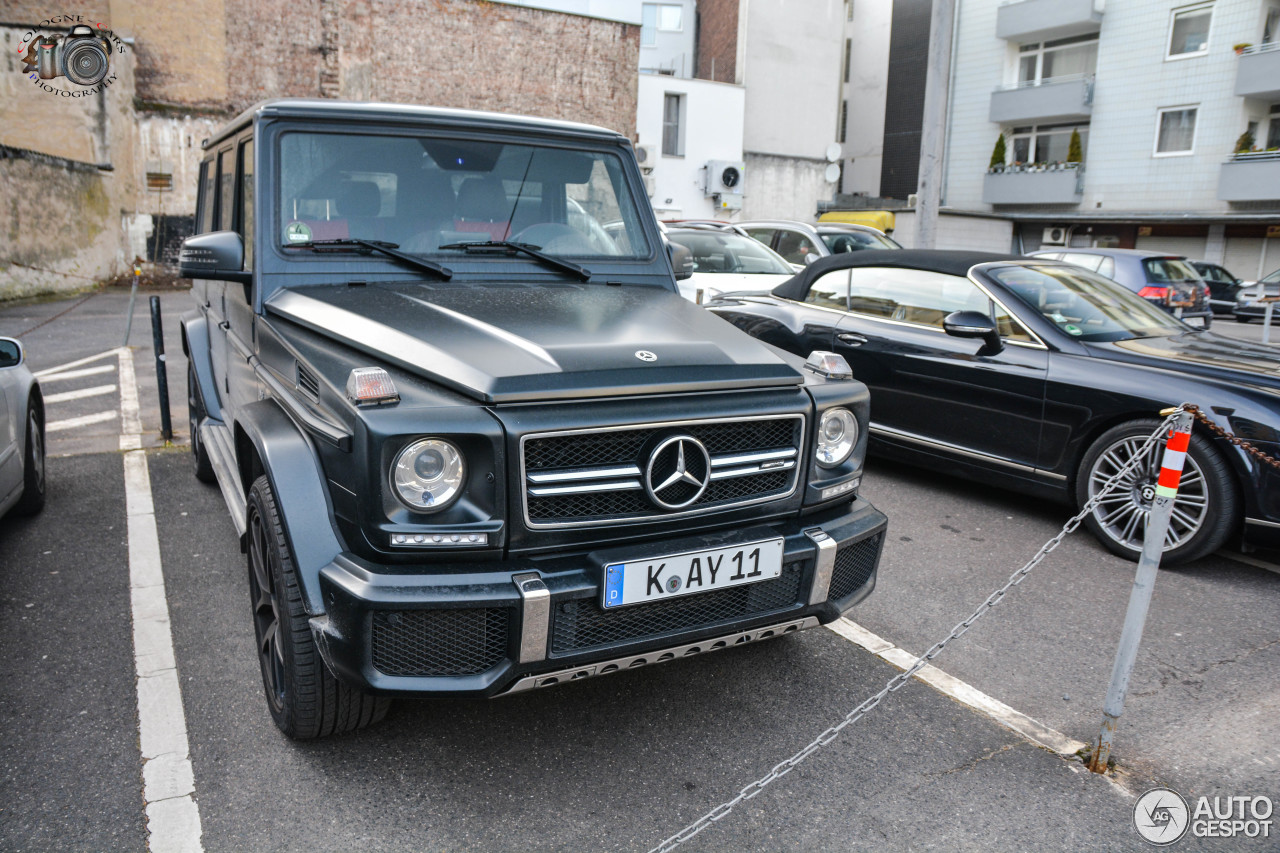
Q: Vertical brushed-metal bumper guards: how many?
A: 2